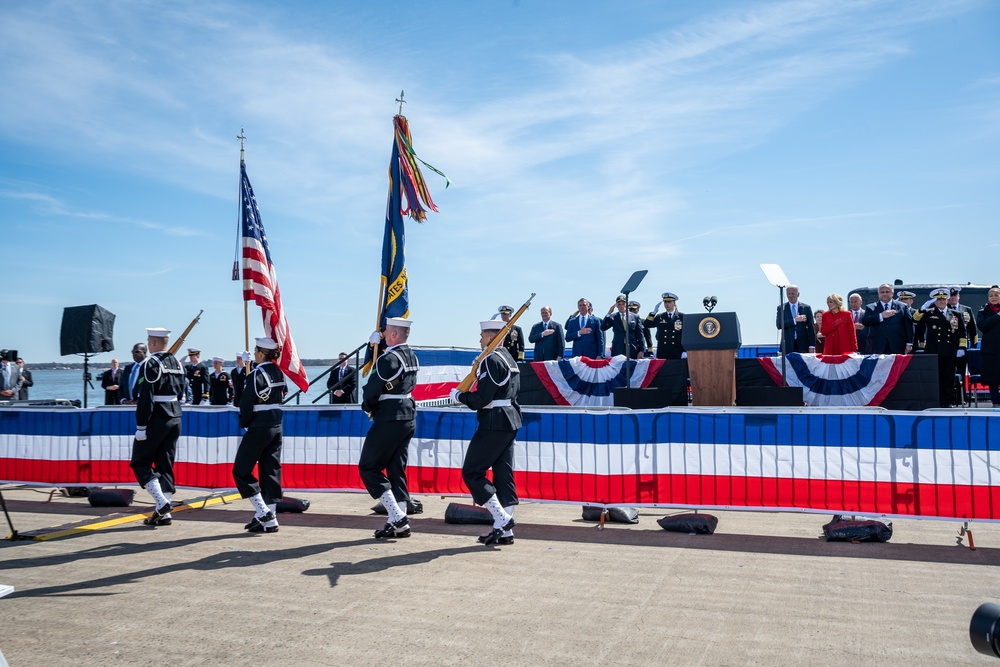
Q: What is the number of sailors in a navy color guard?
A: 4